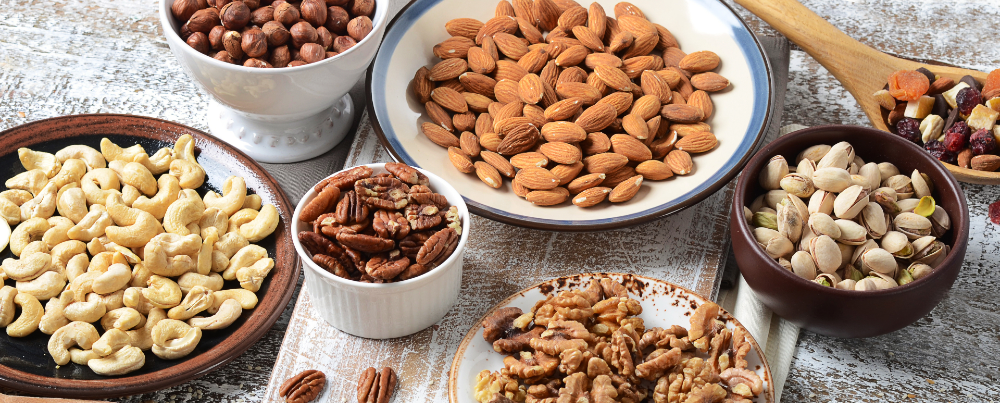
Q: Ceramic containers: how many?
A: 6